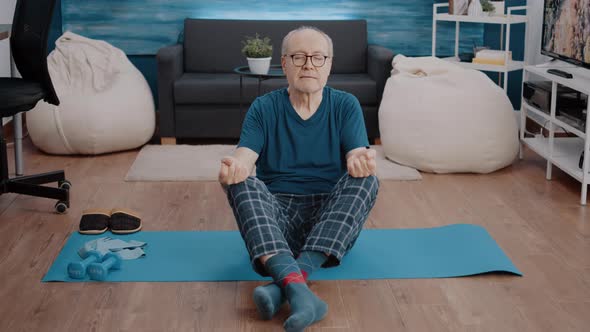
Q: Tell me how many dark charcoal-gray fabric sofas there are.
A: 1